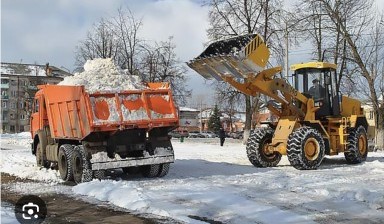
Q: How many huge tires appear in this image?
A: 3